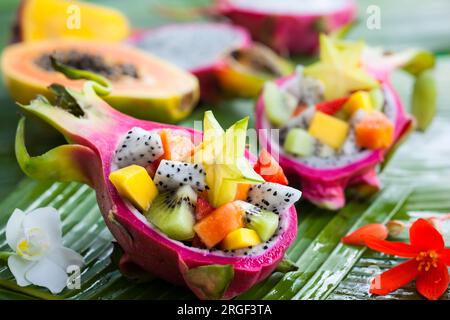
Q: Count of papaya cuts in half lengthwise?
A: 1